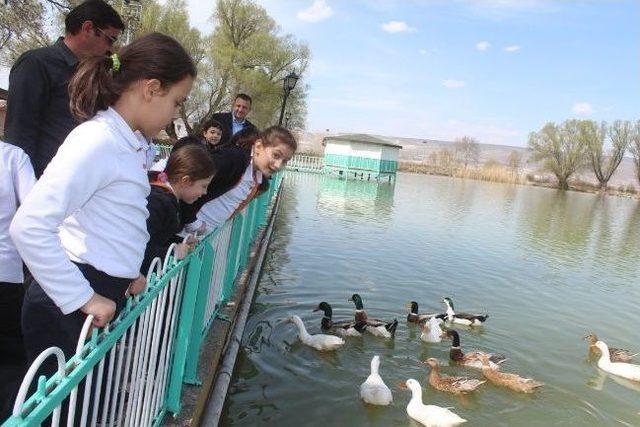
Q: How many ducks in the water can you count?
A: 13